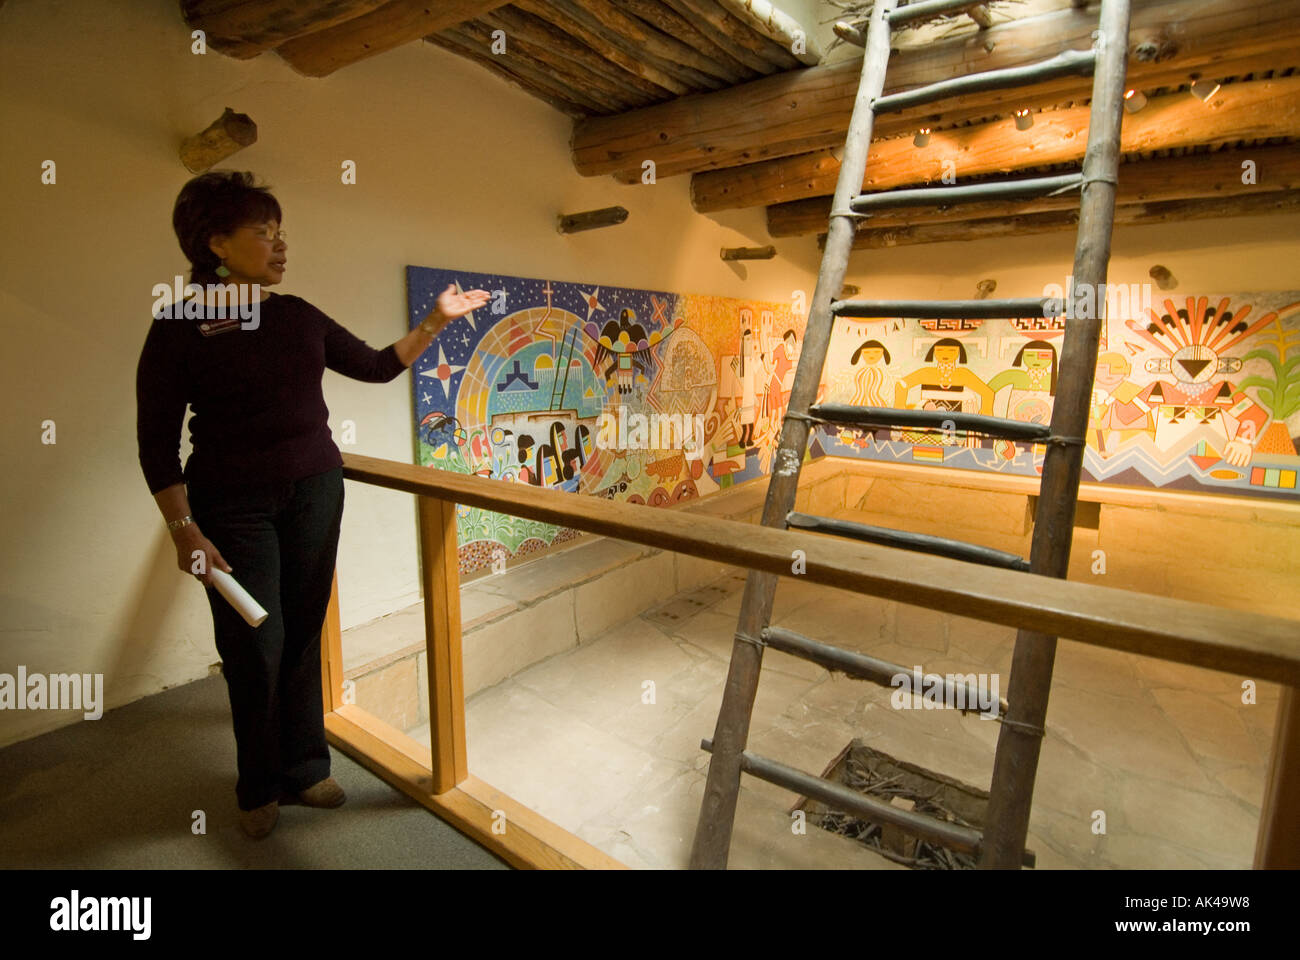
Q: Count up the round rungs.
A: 8